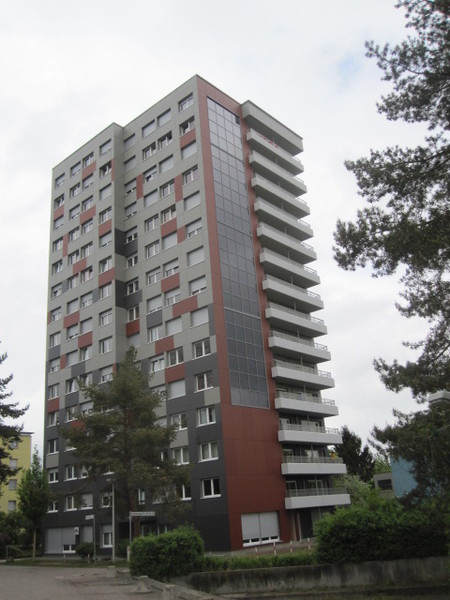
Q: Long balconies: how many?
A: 14